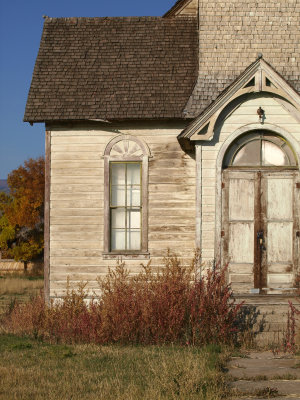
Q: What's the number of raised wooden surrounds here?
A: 2